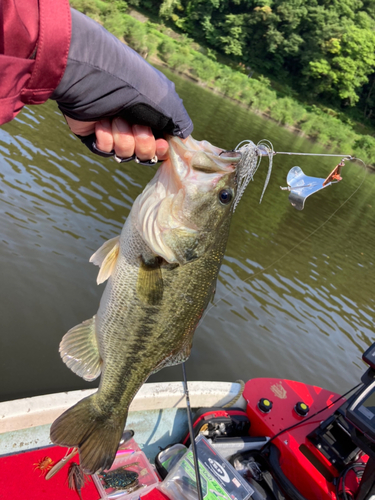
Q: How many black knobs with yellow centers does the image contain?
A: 2